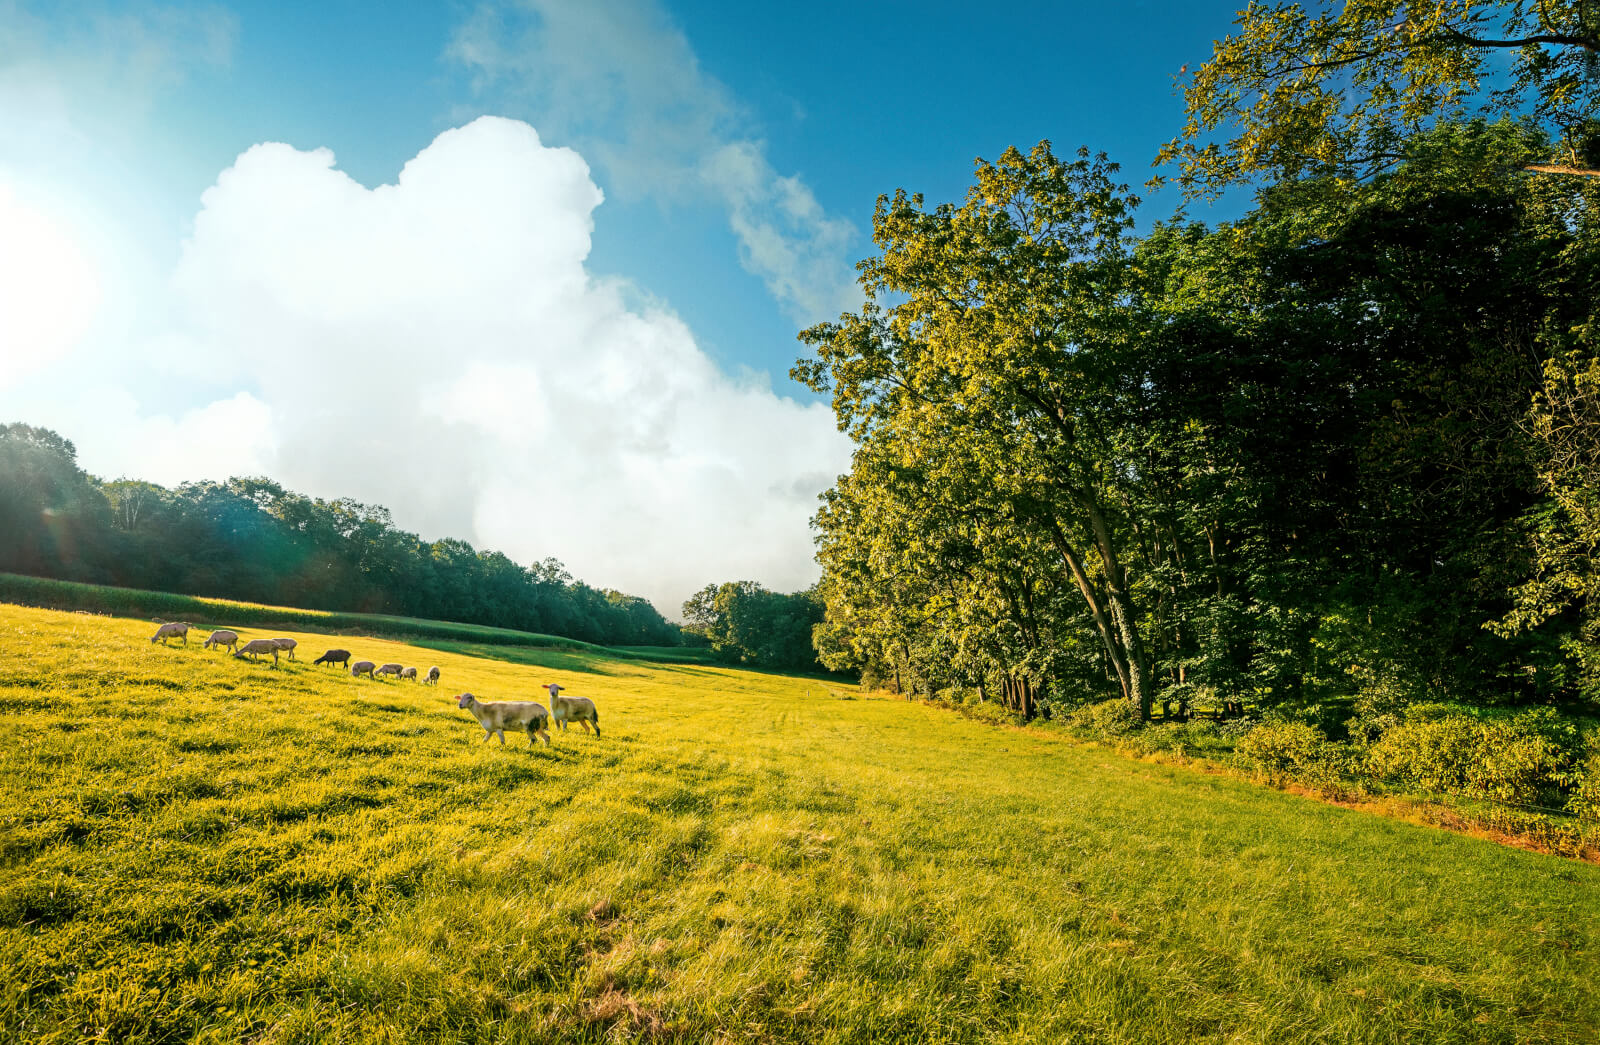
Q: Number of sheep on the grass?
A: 11